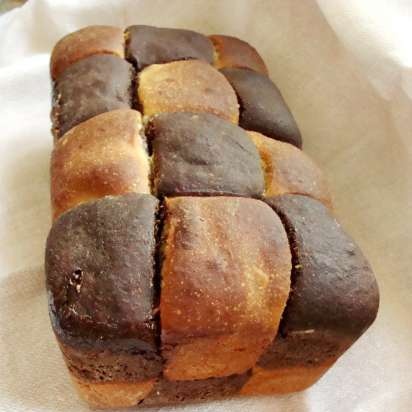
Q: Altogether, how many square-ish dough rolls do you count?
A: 12